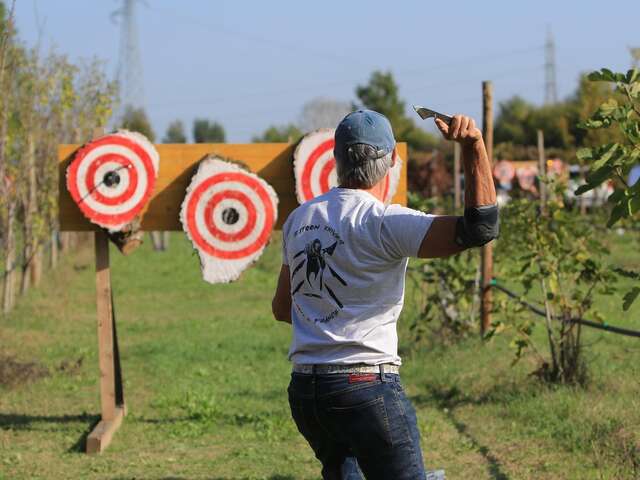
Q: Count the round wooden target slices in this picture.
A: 3